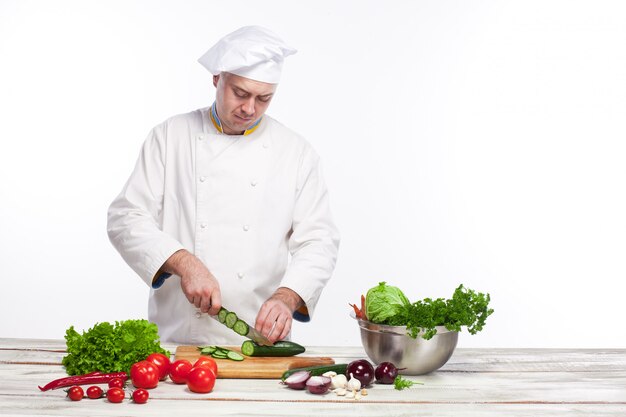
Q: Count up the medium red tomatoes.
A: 5